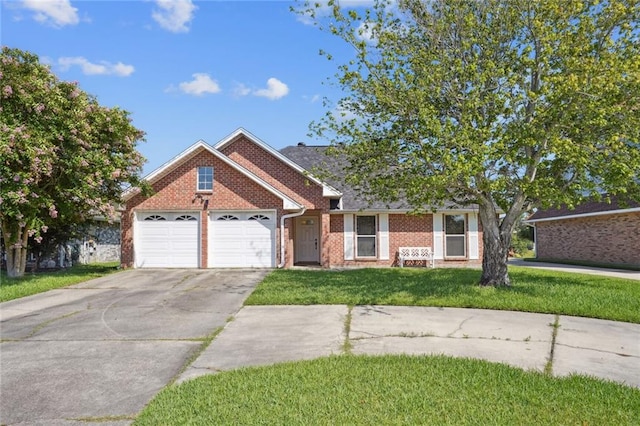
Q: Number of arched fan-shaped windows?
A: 4